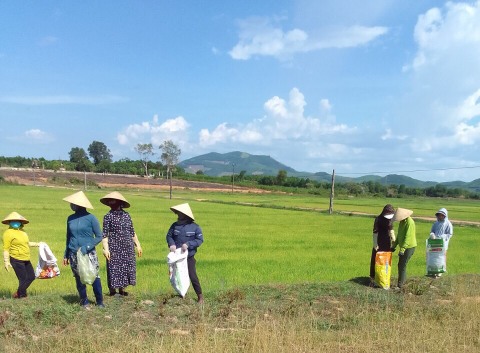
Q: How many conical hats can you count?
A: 5